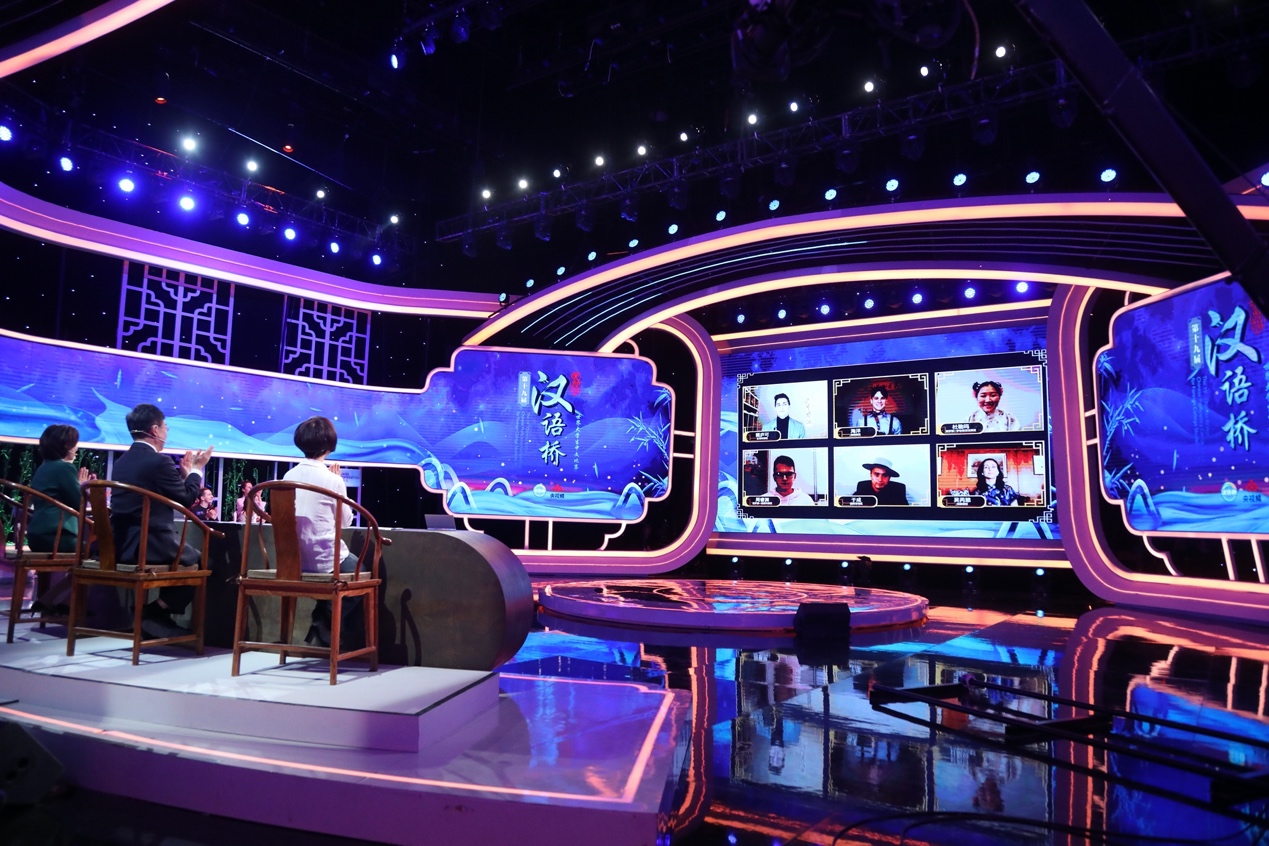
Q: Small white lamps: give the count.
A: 15